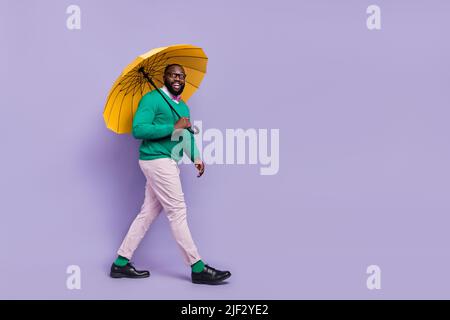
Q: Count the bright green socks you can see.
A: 2